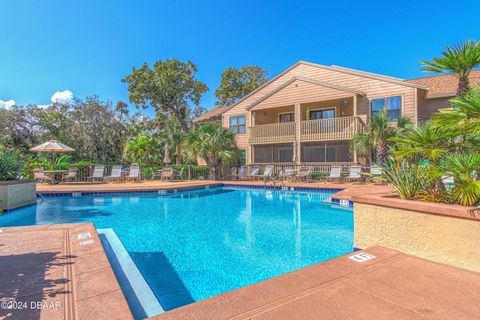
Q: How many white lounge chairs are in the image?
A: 9